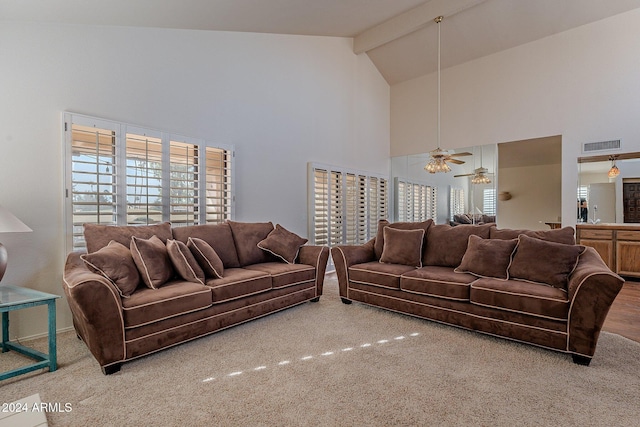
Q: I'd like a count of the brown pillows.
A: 8